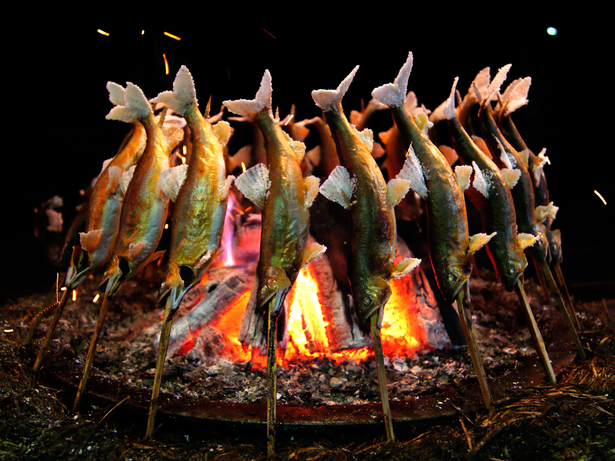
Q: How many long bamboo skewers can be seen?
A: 10